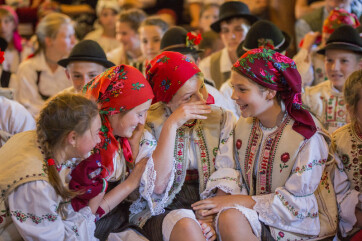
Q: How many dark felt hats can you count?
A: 5